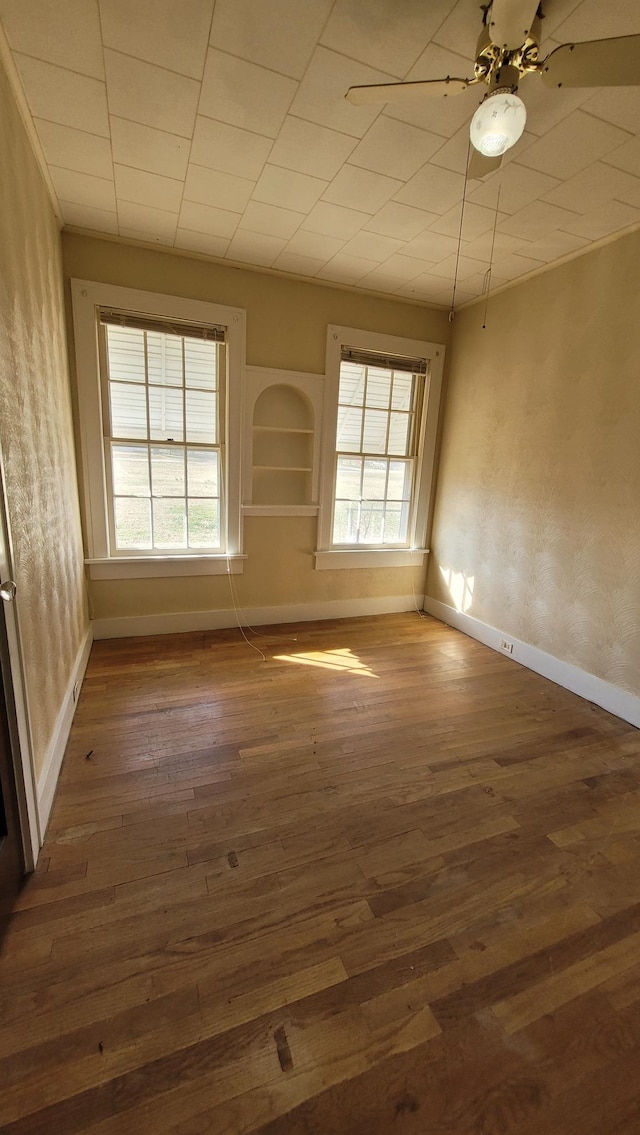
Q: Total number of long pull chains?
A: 2